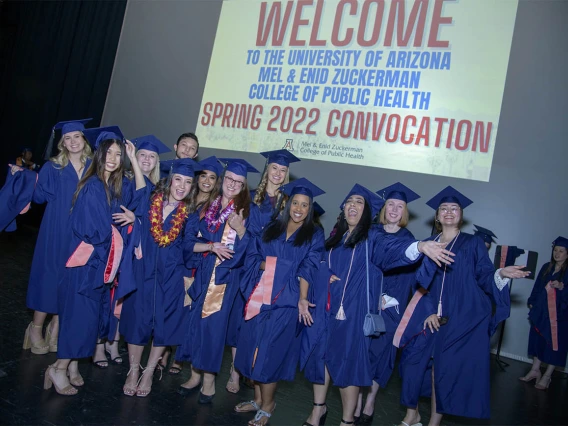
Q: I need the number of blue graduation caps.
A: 14